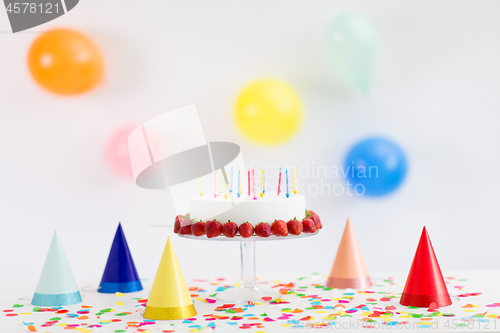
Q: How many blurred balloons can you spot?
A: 5